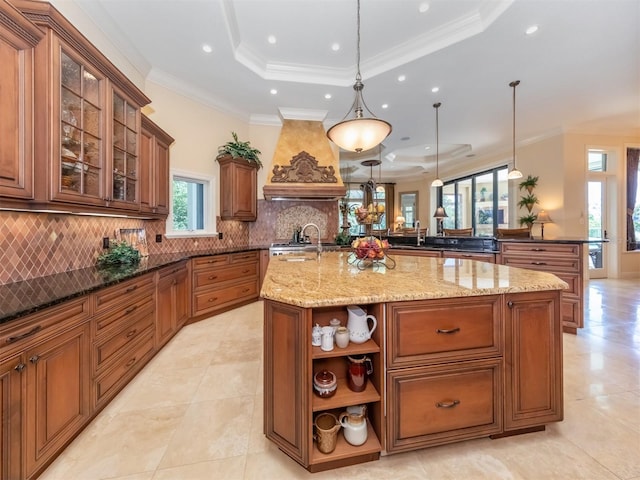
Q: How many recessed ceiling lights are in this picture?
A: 11